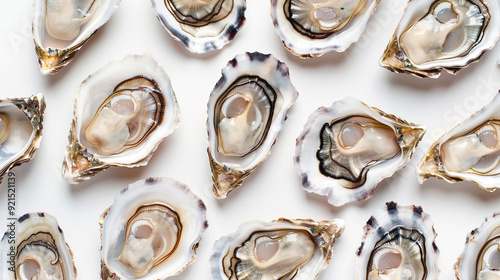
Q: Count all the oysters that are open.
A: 14